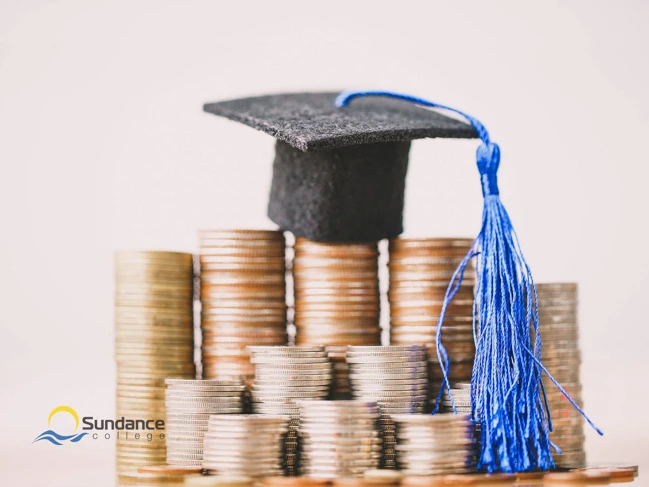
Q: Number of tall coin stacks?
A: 5